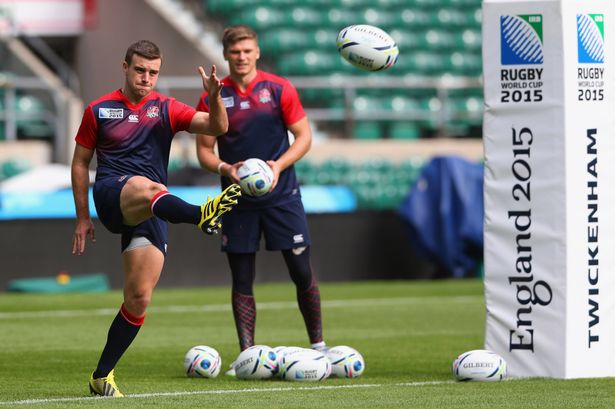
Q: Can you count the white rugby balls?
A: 8